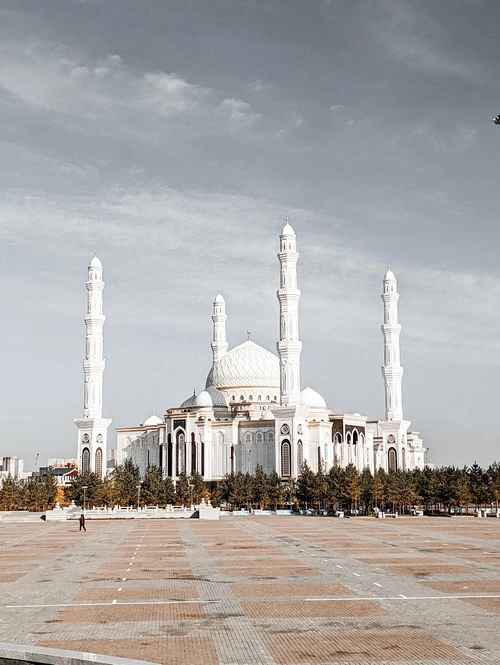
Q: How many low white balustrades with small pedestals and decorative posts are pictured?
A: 1